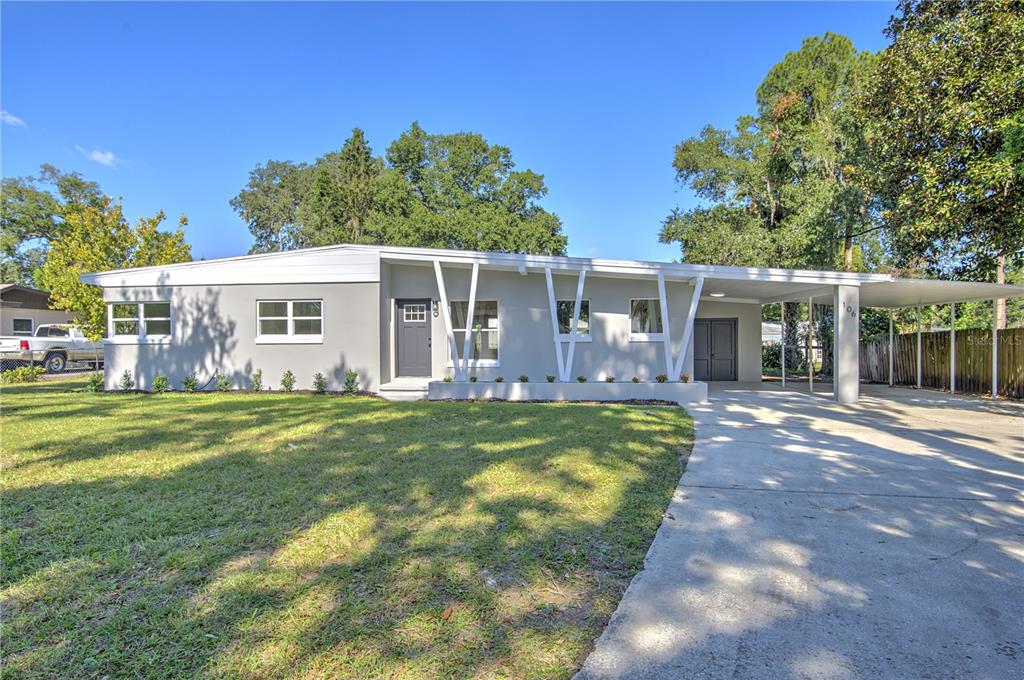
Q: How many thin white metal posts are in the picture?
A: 6